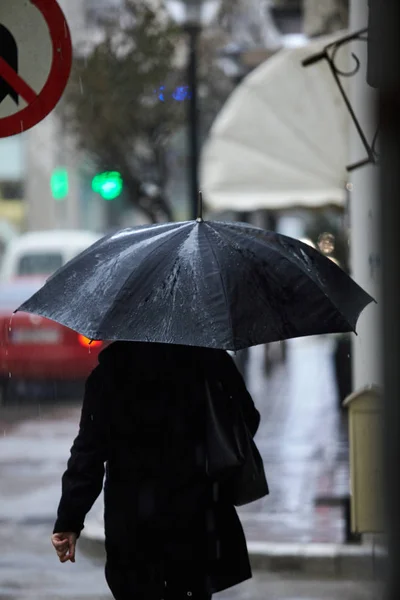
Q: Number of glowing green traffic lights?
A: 2